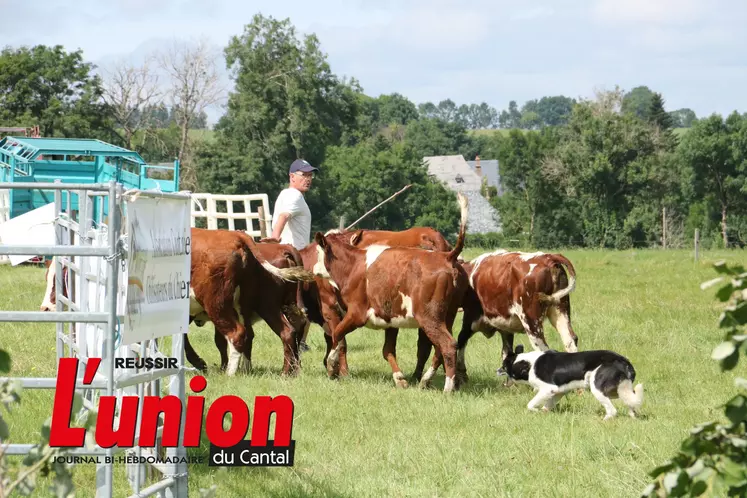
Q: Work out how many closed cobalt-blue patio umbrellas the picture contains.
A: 0